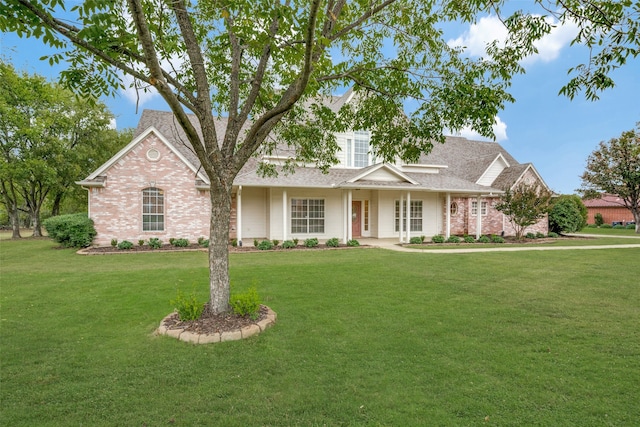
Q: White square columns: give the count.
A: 8